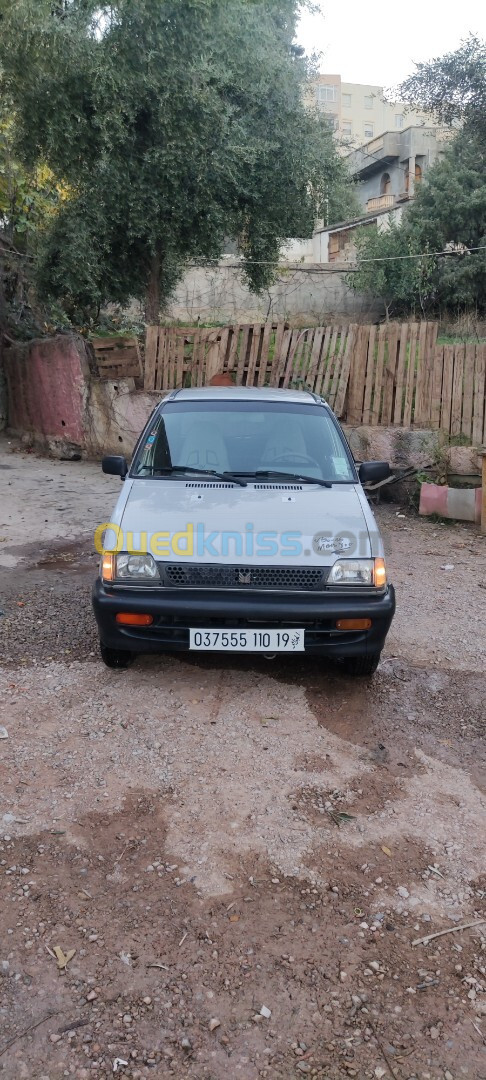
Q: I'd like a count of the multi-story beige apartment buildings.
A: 1